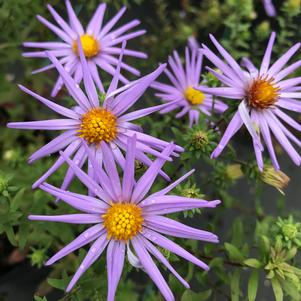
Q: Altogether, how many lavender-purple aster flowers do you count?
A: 5